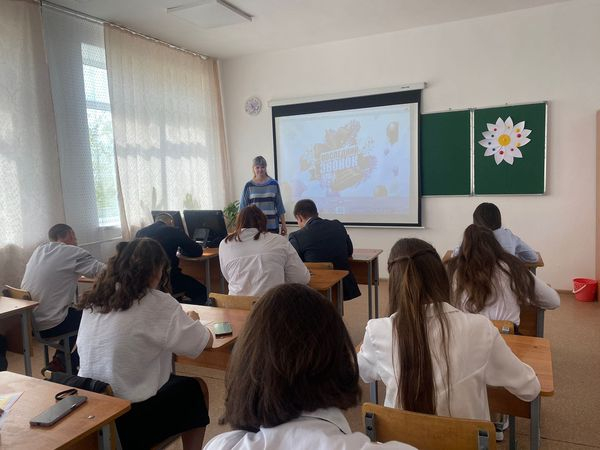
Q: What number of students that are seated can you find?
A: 9